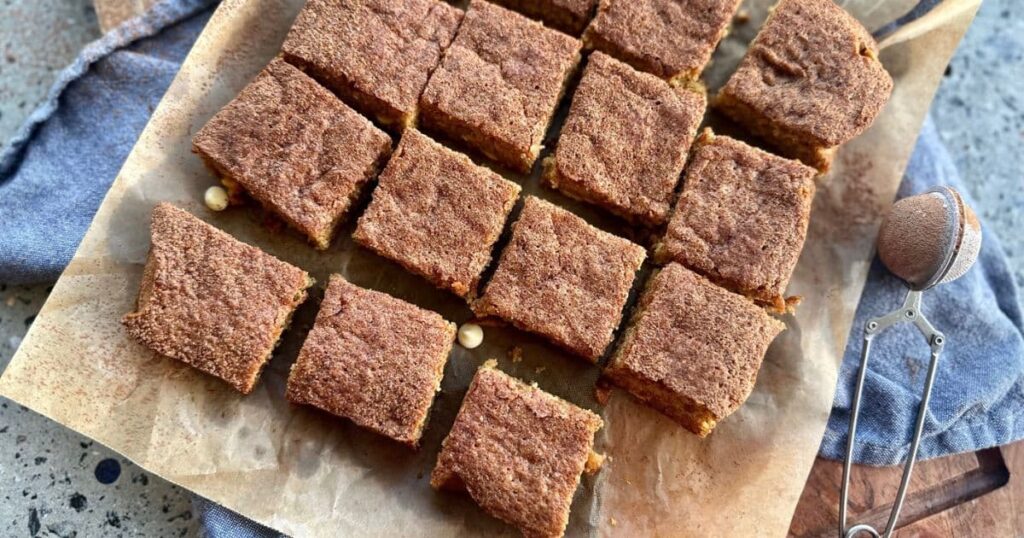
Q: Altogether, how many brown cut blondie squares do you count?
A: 14